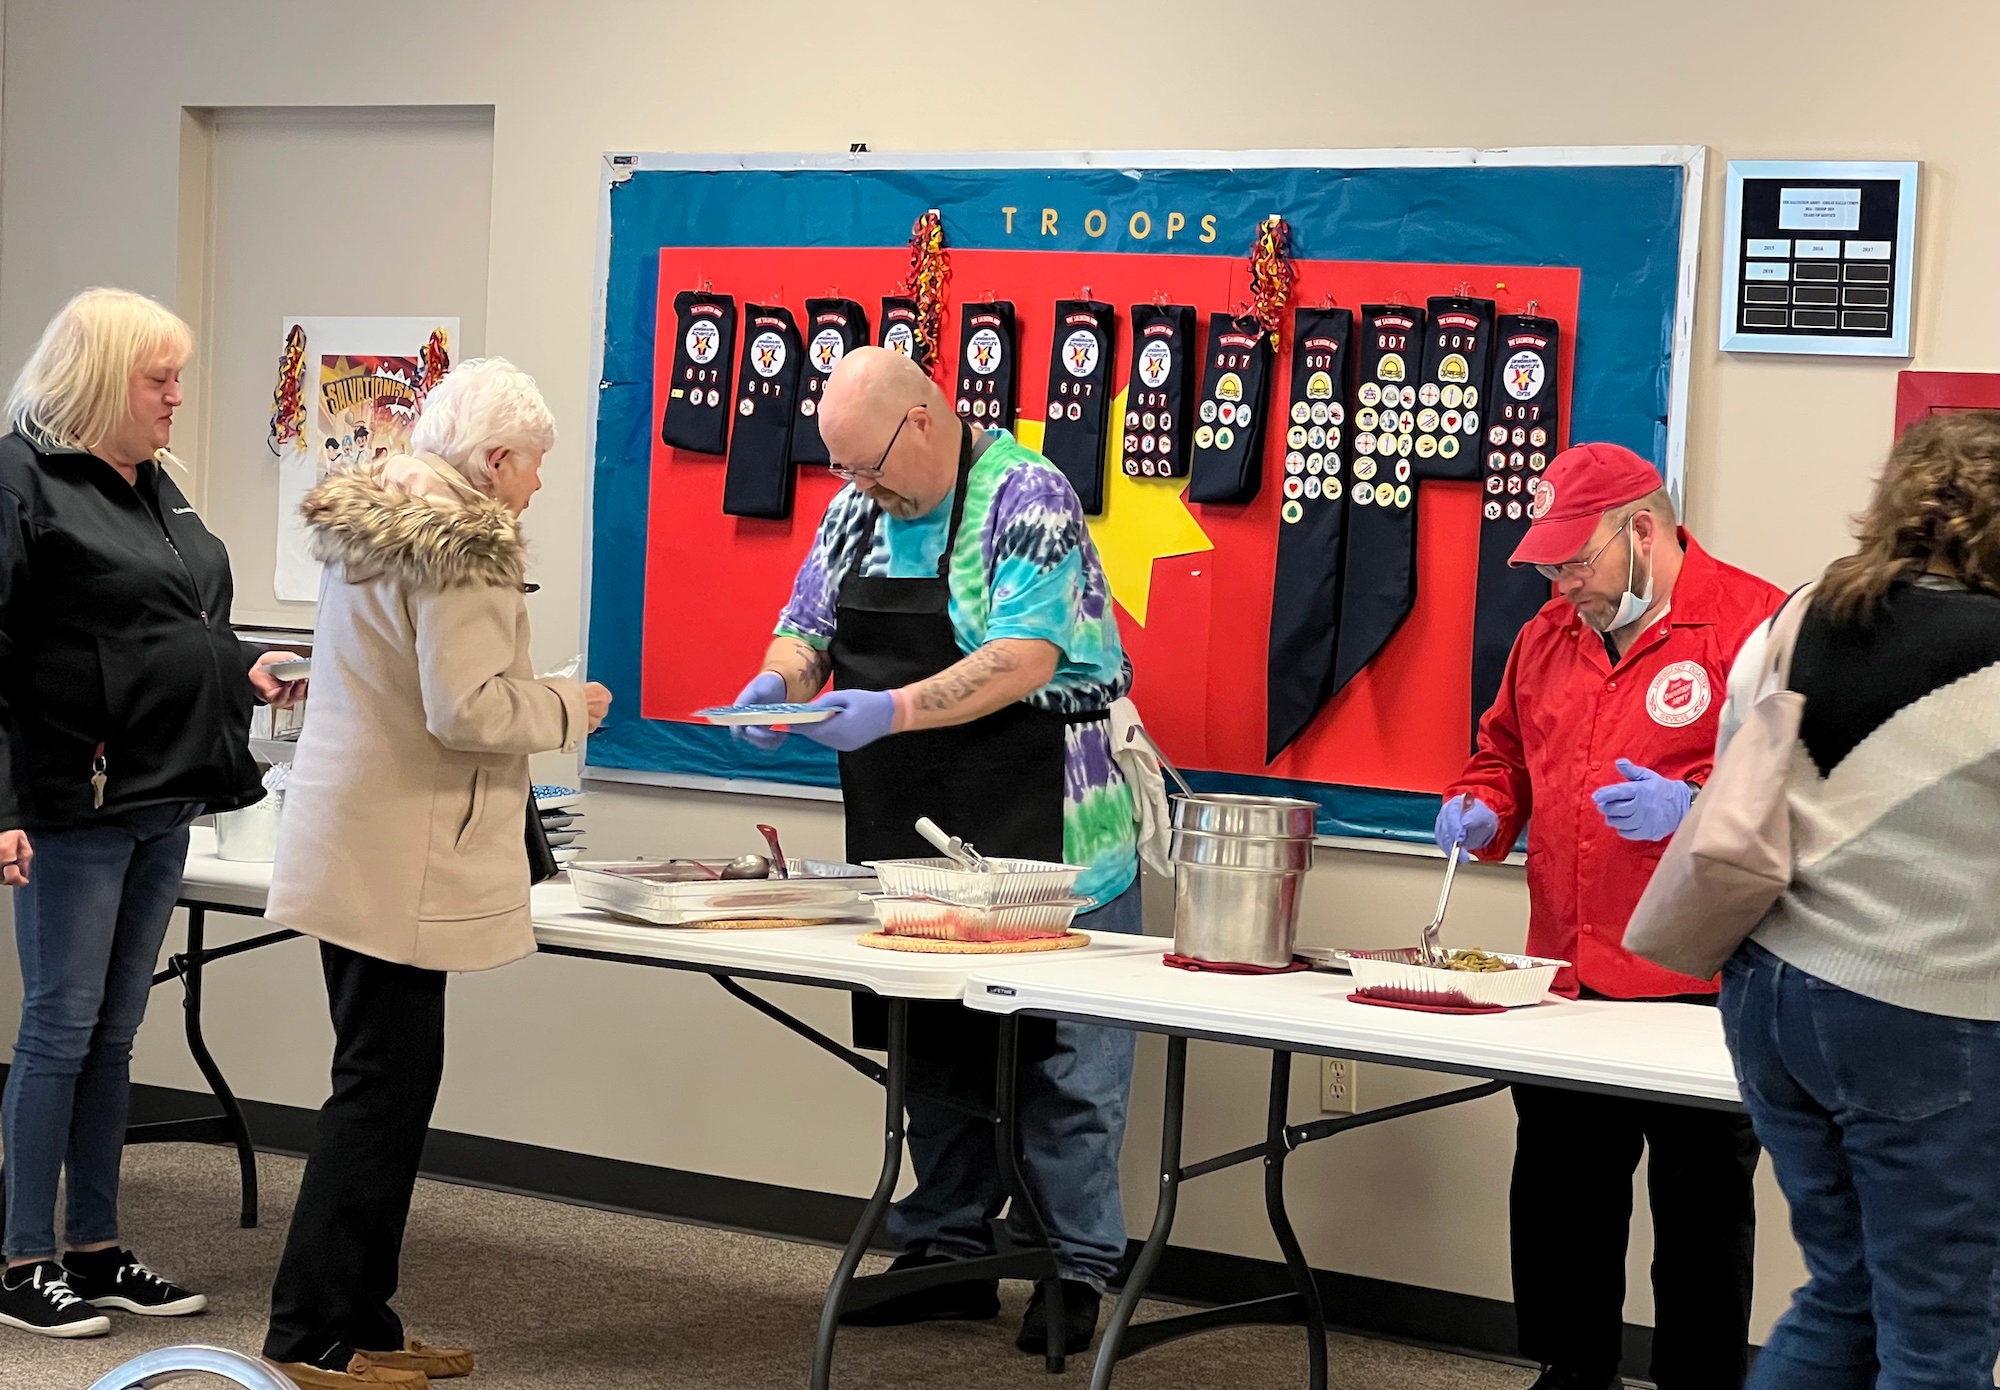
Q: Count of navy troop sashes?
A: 12